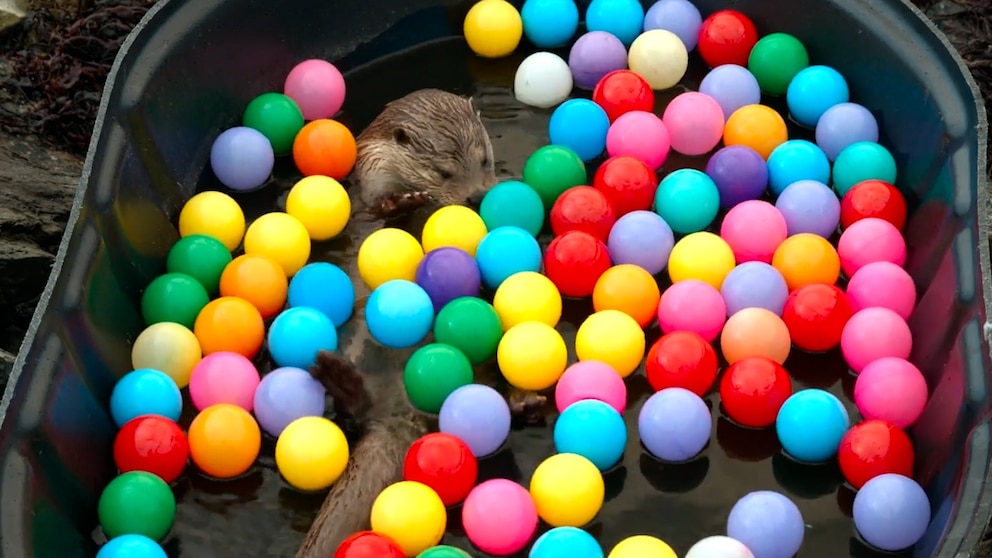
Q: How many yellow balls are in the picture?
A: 14